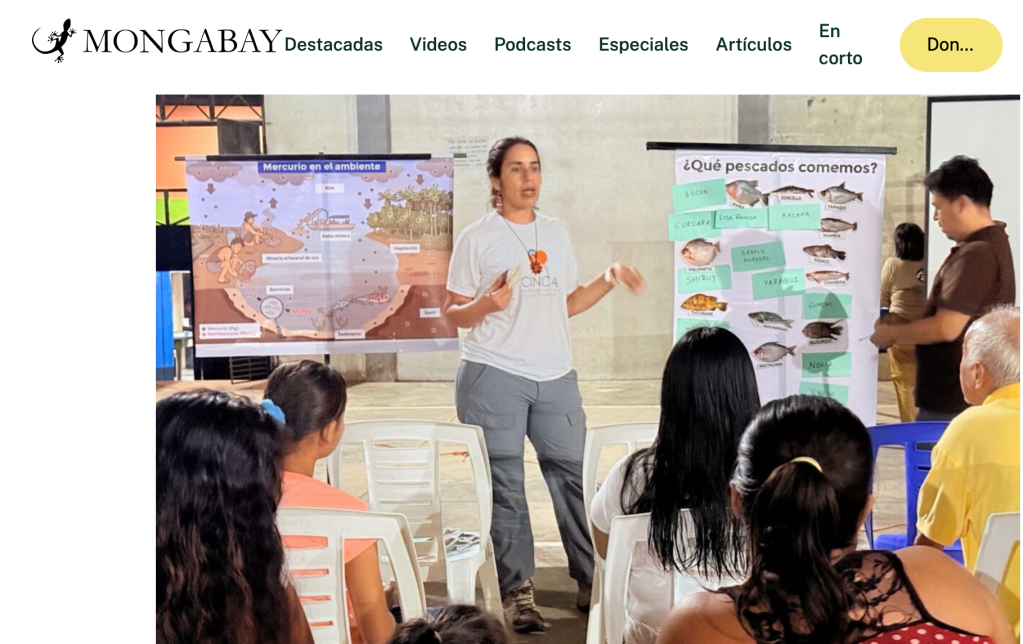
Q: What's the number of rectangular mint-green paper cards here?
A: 11